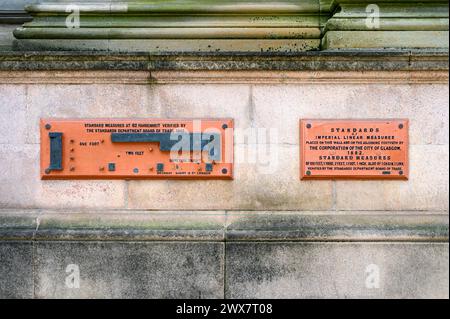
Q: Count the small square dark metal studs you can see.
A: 3